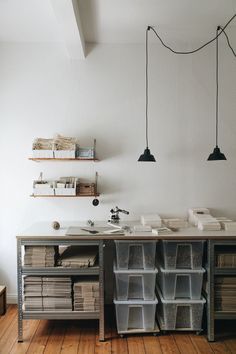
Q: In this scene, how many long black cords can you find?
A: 2